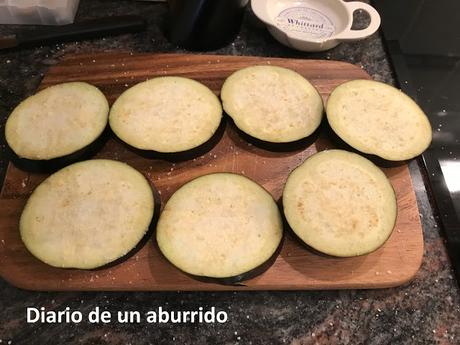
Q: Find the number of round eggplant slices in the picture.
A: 7